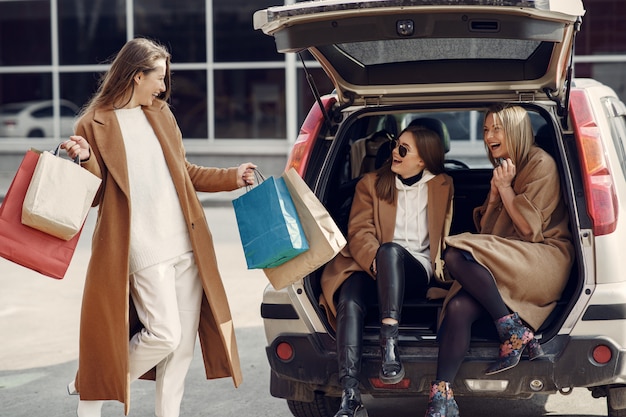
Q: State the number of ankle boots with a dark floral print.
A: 2